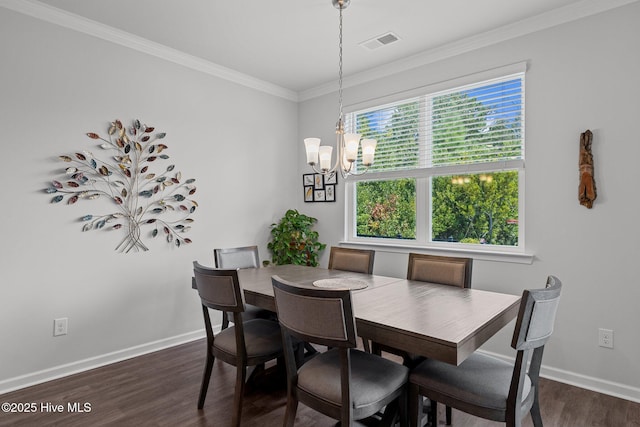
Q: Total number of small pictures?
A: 6